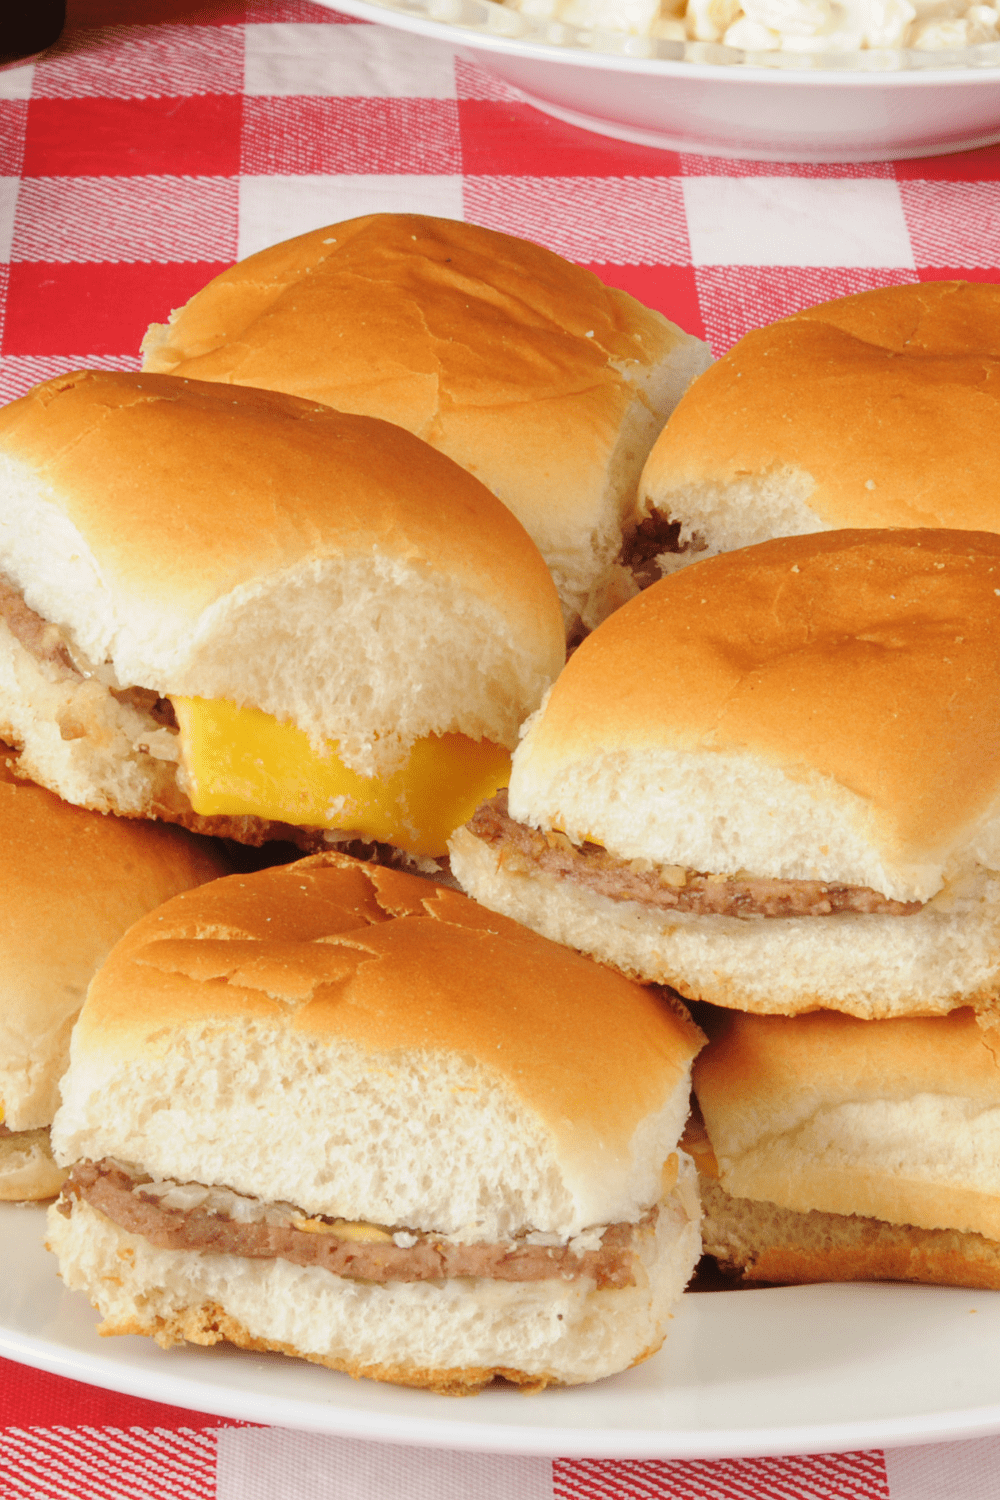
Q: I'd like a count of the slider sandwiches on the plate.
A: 7